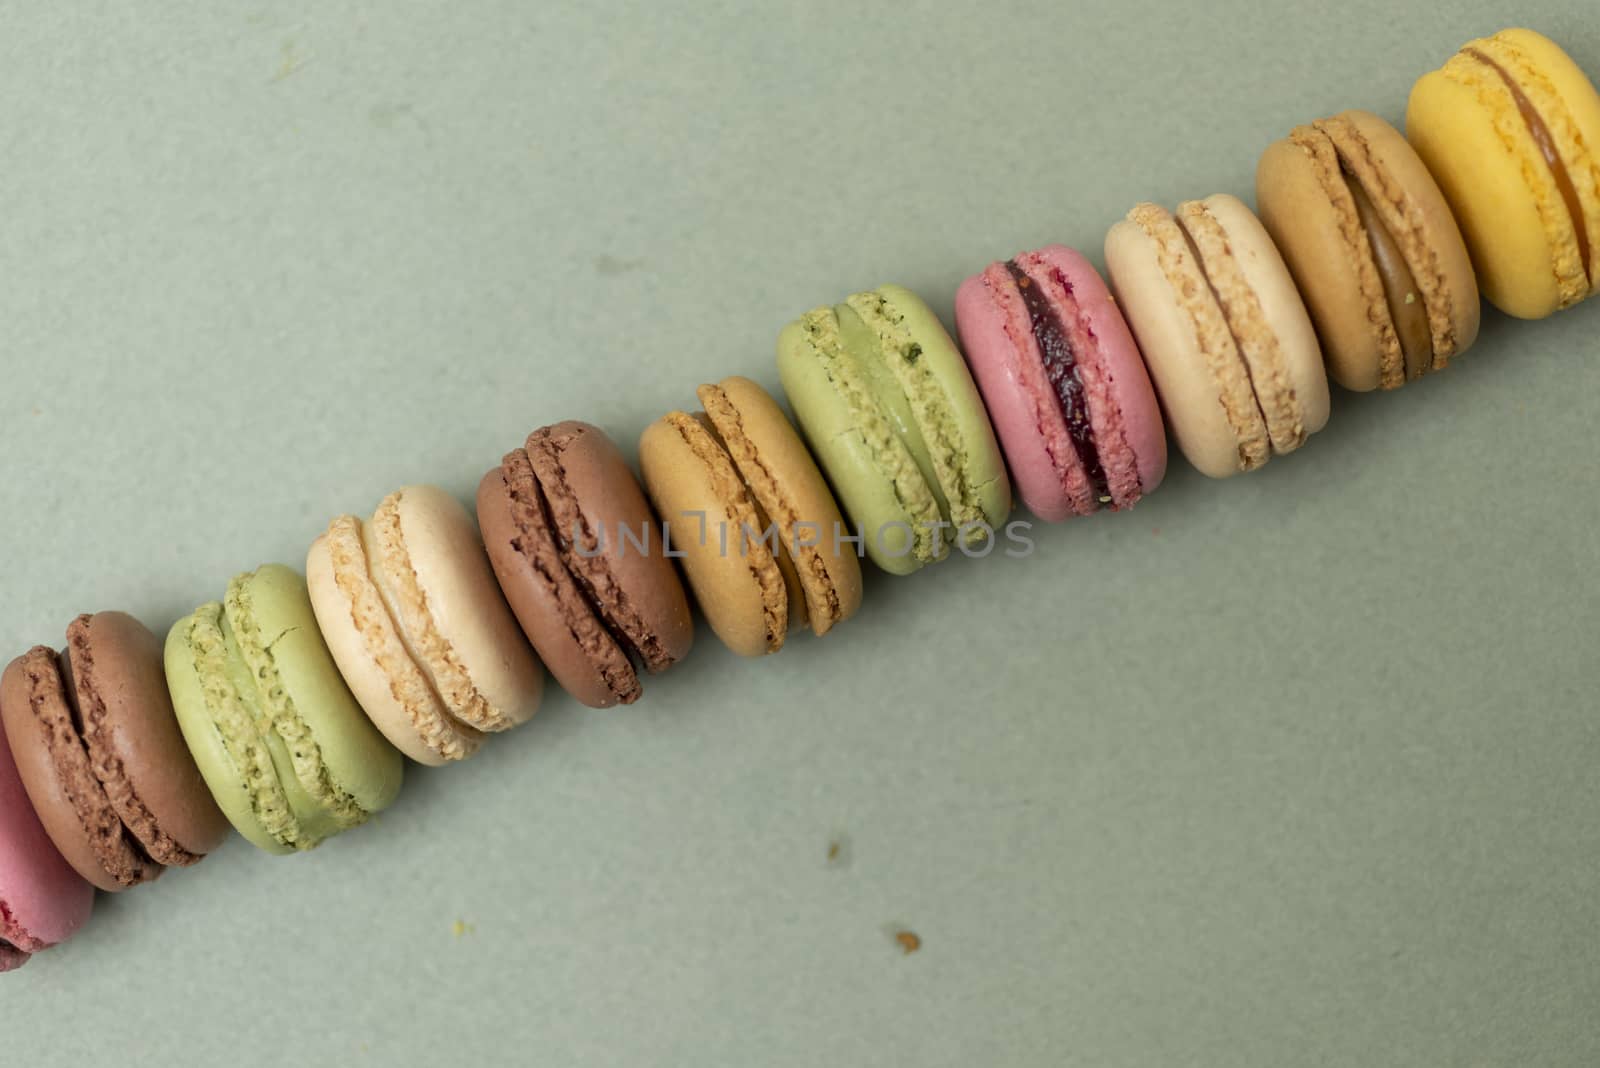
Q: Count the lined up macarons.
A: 11